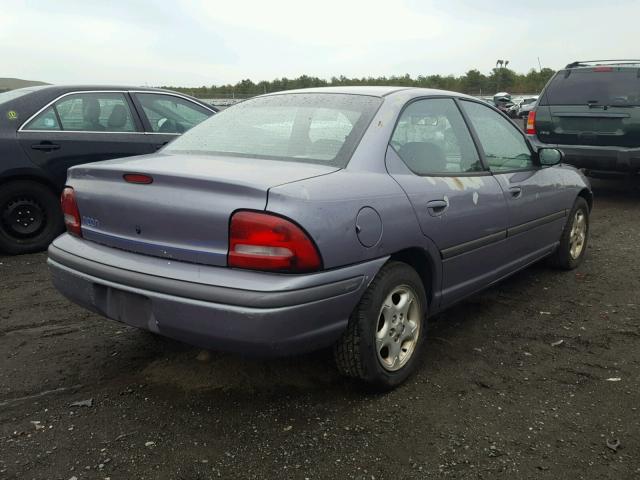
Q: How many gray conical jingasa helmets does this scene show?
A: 0